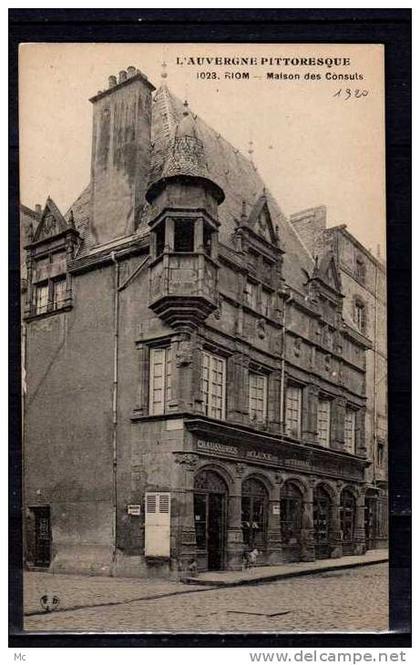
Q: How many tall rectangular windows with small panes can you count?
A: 6